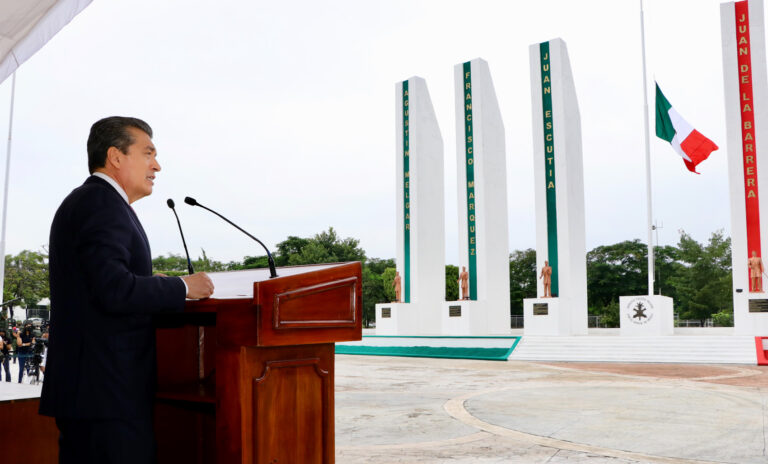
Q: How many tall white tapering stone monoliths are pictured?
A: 4